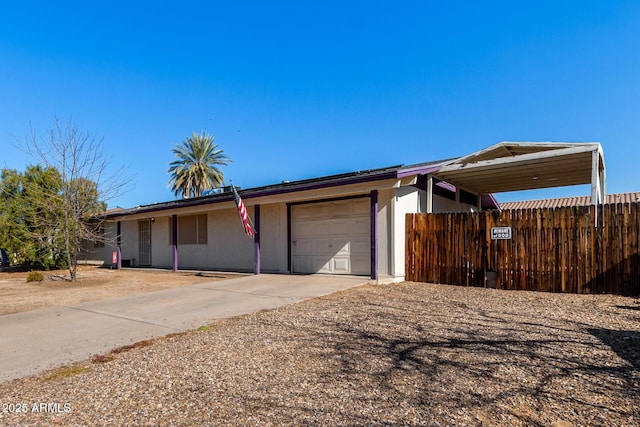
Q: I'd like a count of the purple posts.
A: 4